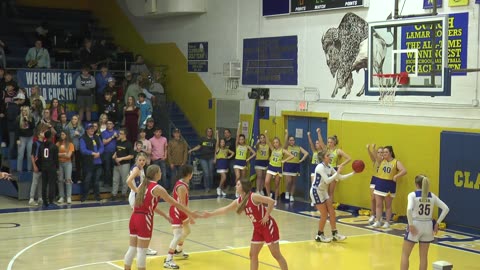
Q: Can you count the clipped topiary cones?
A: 0